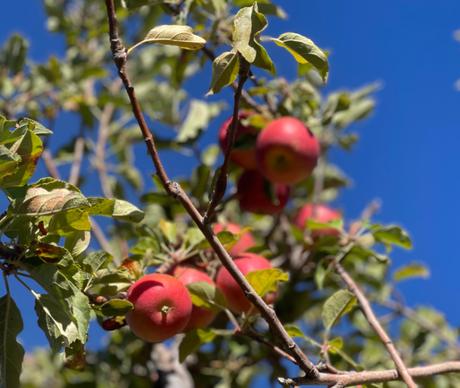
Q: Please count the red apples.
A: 8